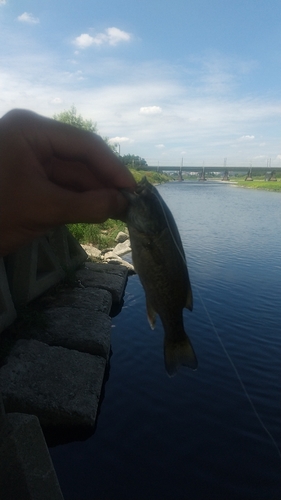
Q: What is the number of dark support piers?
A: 5